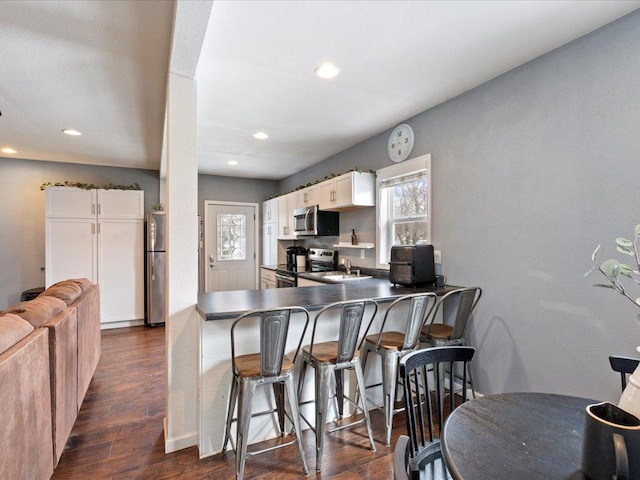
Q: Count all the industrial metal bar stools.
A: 4